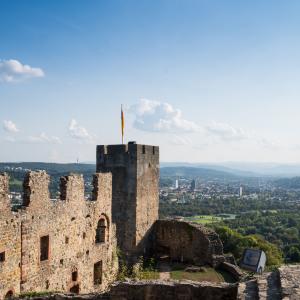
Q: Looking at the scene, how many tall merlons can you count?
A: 4